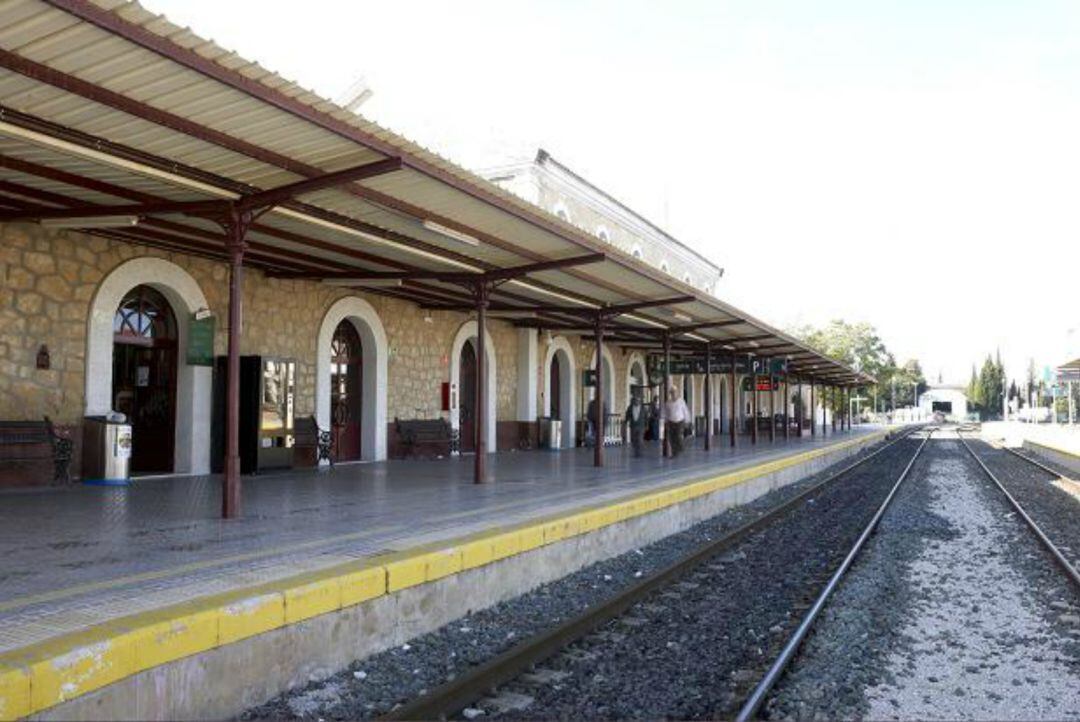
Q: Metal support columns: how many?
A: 15